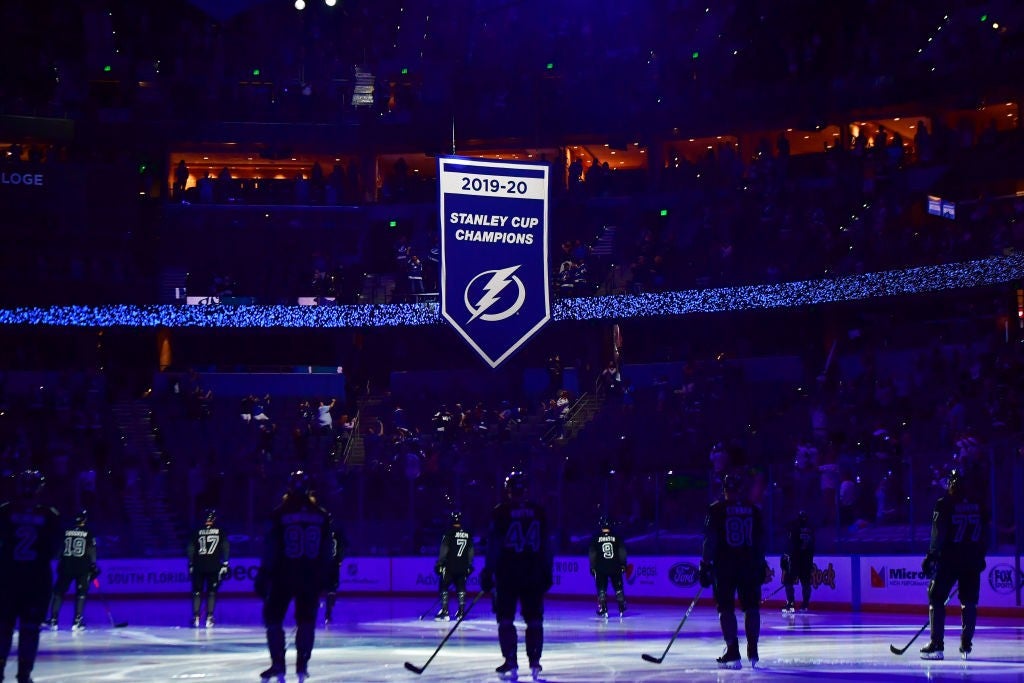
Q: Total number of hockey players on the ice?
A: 11